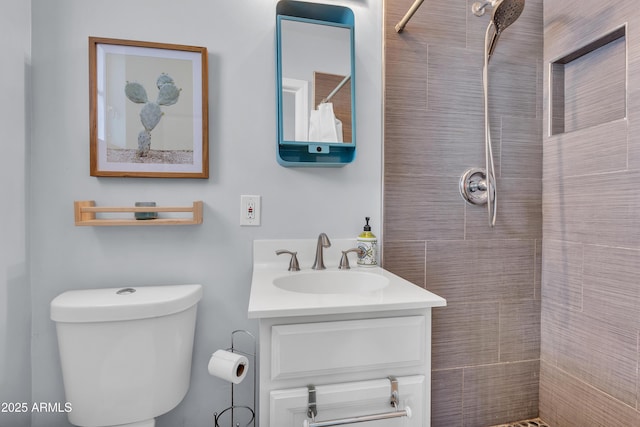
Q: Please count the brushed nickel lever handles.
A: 2